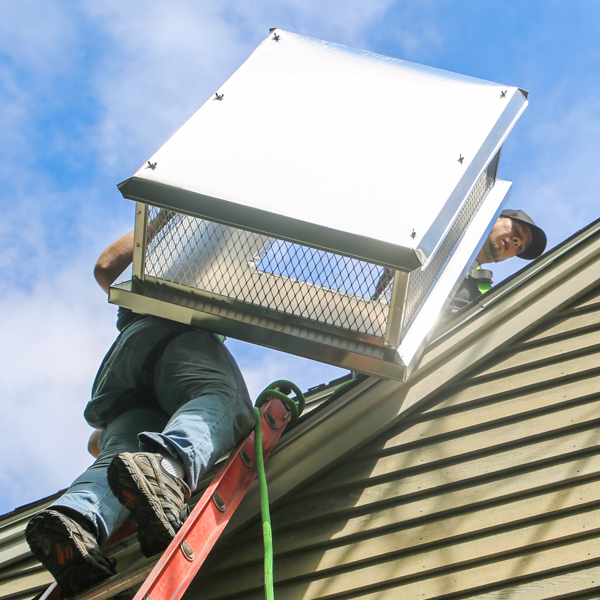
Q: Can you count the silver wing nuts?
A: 6